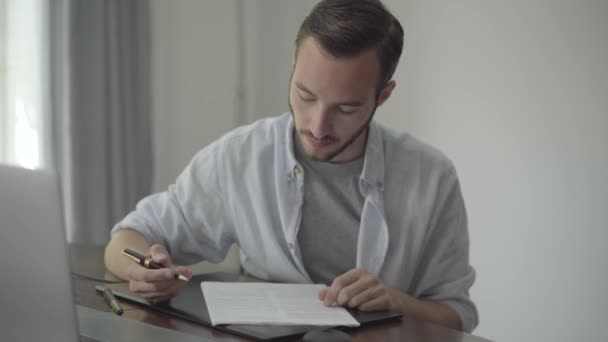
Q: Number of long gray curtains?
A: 1